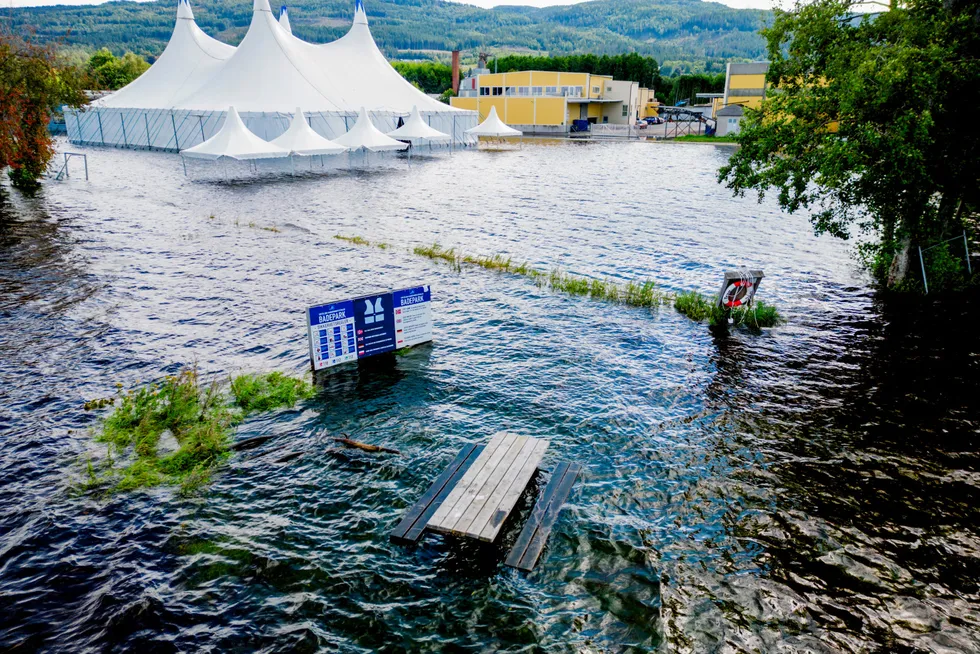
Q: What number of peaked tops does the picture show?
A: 9